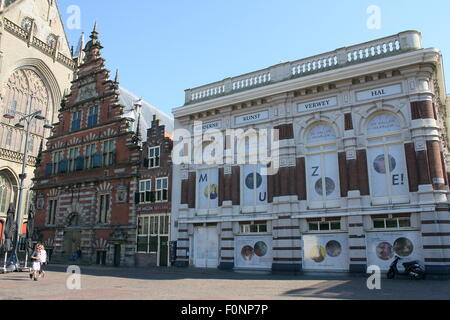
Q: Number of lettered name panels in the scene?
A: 4